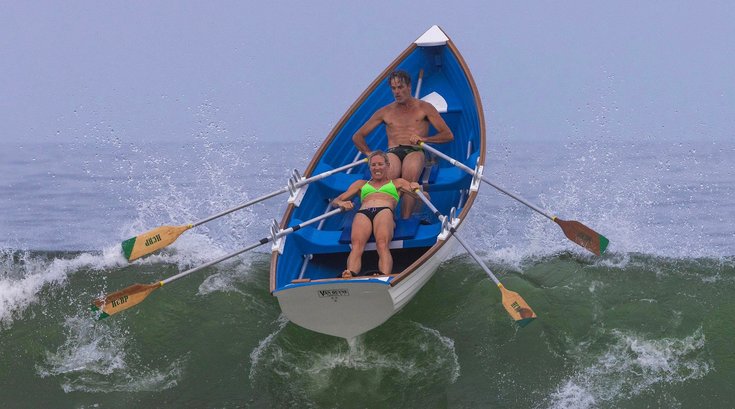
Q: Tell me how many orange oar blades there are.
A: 4